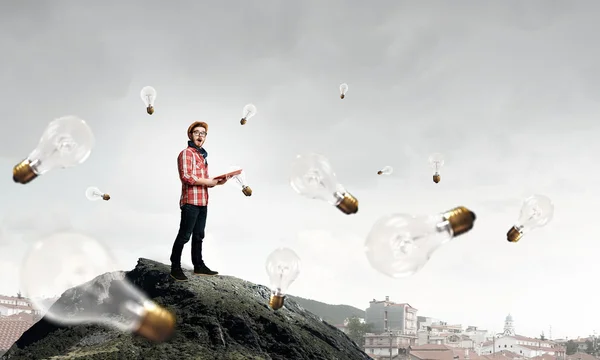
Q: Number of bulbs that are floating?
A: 13